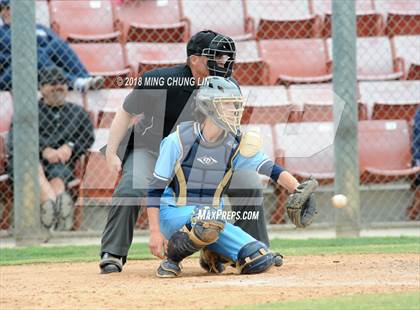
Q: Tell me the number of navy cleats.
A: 2